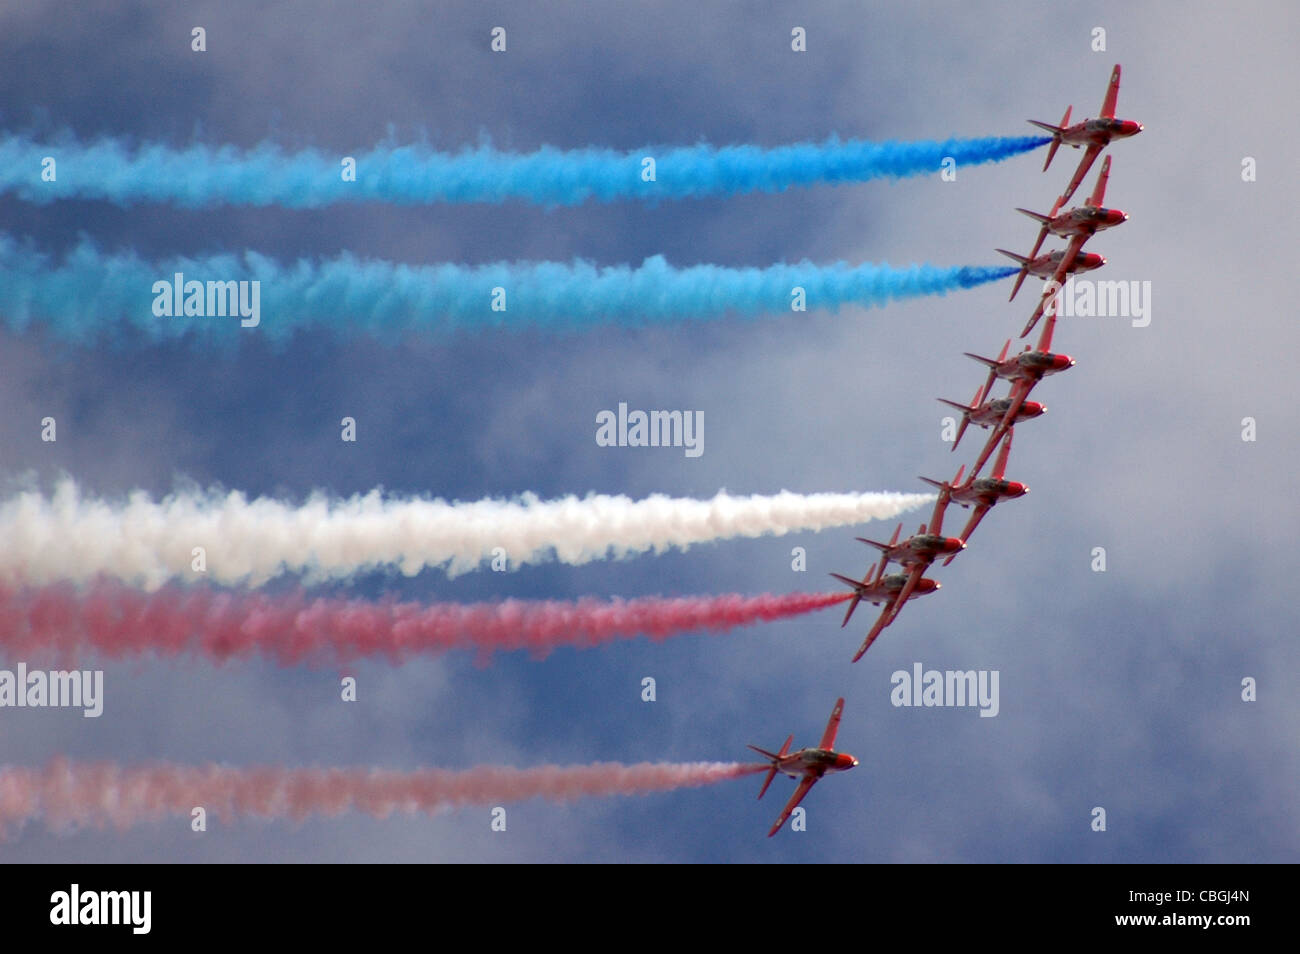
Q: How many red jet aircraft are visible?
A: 9